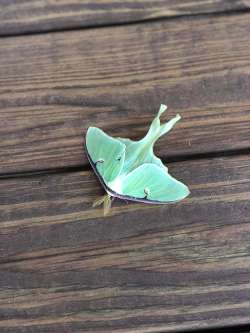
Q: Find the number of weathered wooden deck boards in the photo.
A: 3